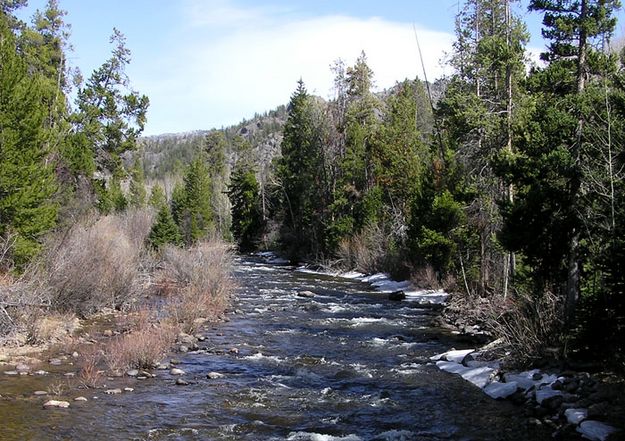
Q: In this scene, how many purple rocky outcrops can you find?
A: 0